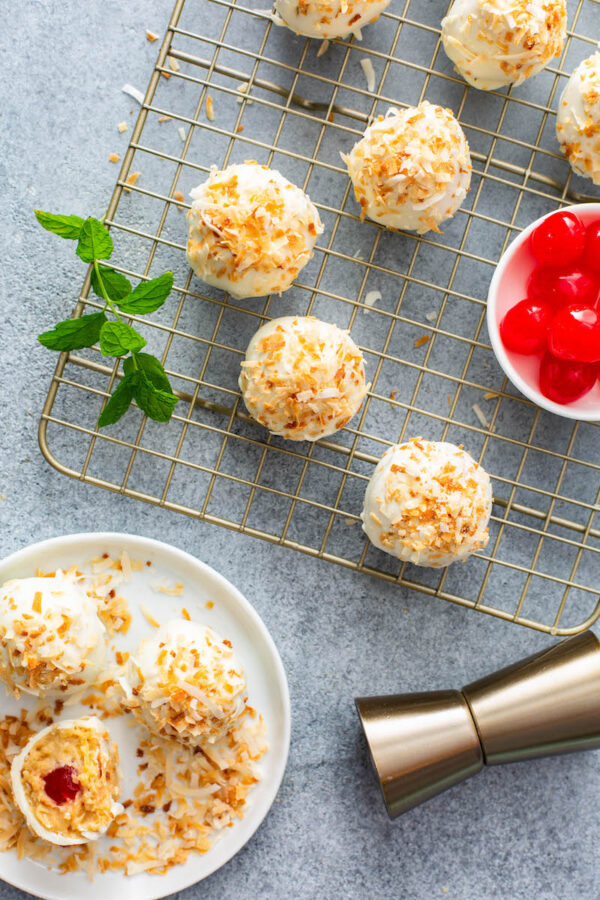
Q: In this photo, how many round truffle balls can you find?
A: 10